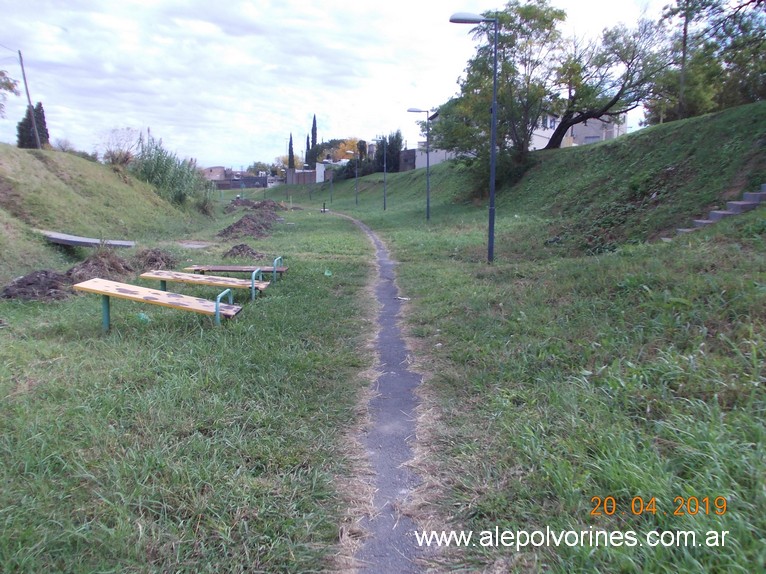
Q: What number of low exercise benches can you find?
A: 3